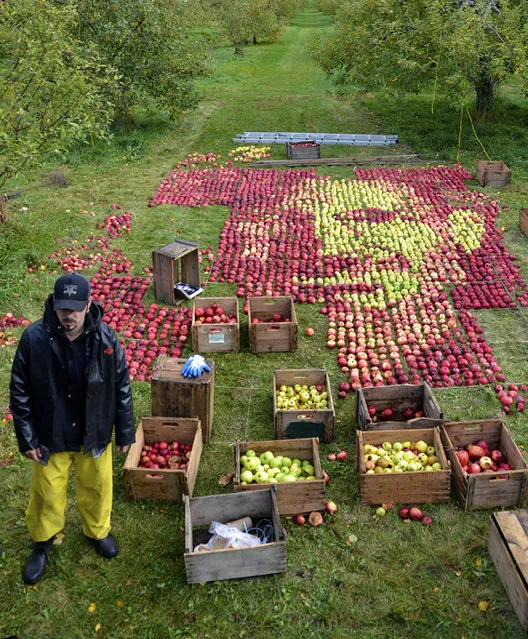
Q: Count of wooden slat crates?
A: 15